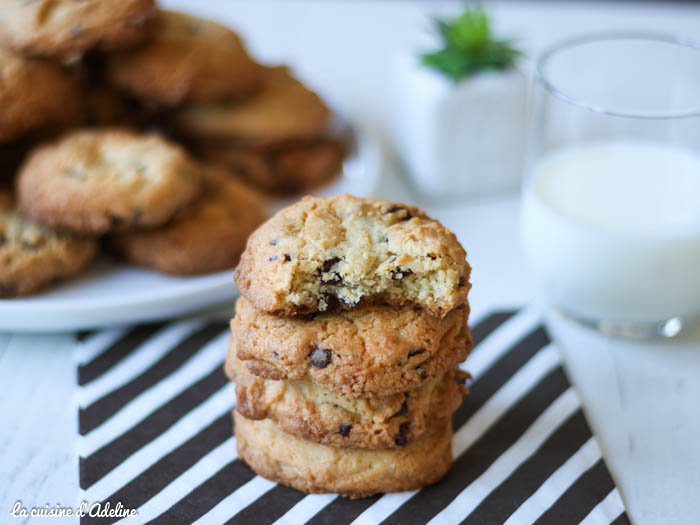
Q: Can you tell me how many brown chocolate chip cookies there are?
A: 12